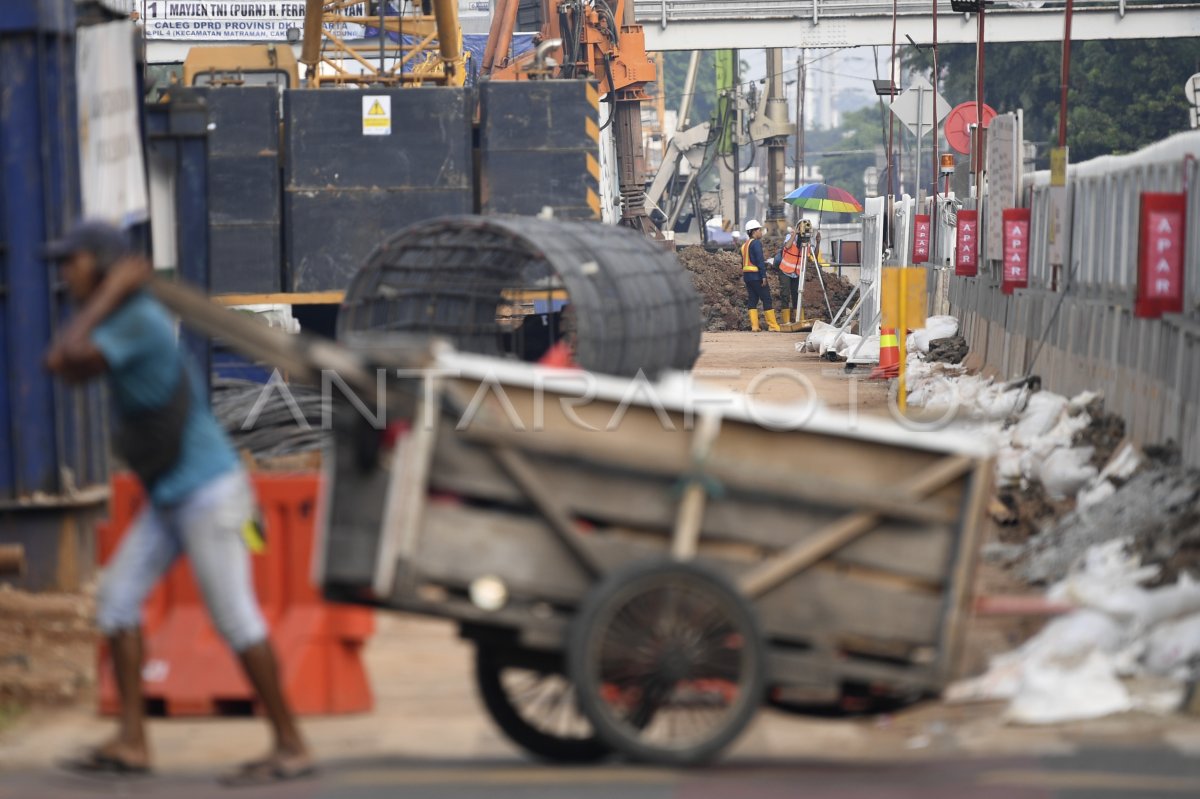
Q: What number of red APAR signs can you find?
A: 4